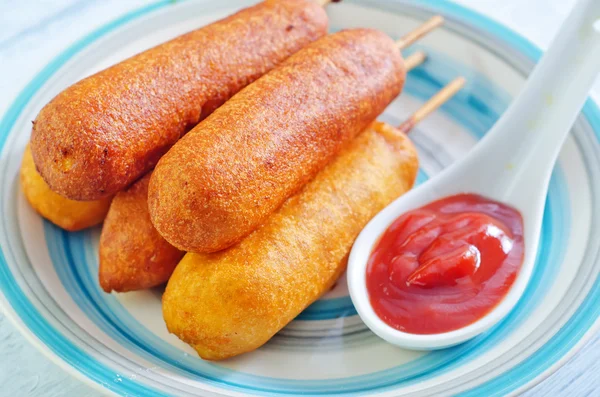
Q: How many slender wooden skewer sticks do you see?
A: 4